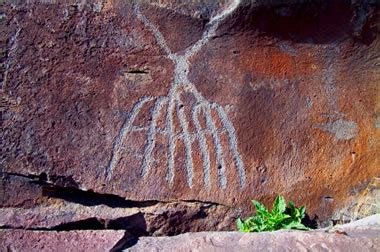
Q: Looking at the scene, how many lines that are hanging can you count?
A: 7